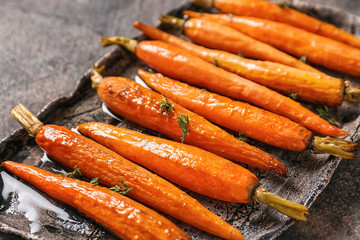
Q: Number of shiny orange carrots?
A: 10